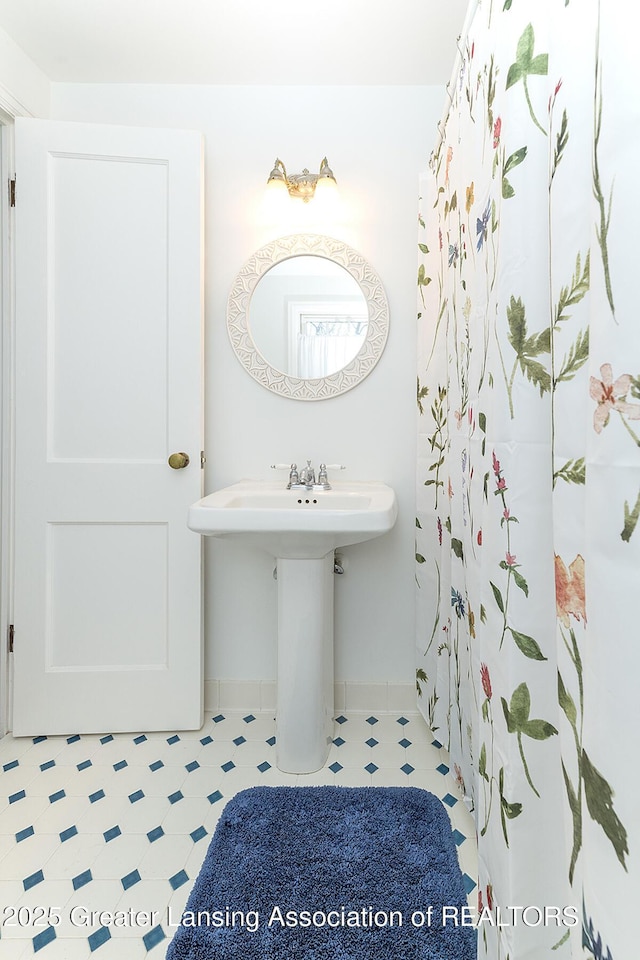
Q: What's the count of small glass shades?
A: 2